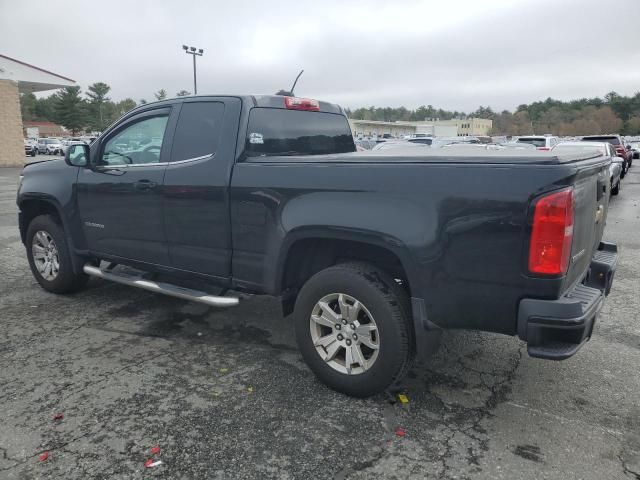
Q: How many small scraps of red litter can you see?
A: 5